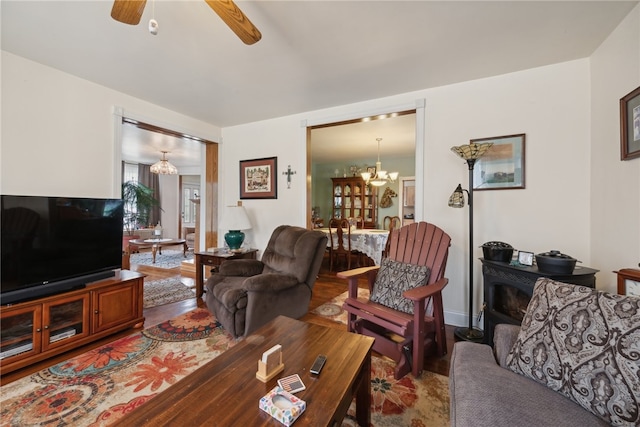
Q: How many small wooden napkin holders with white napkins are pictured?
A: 1